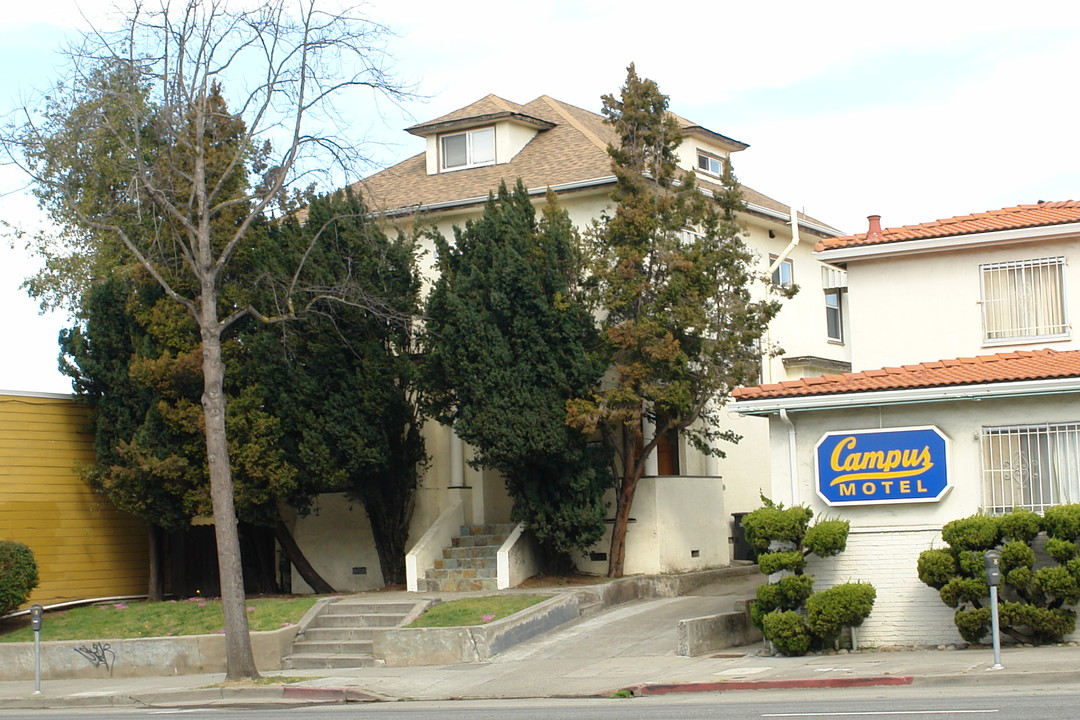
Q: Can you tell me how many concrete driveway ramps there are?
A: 1